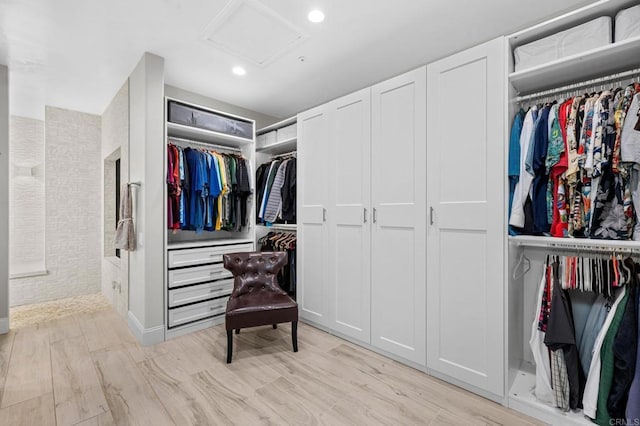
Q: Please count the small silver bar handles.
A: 8